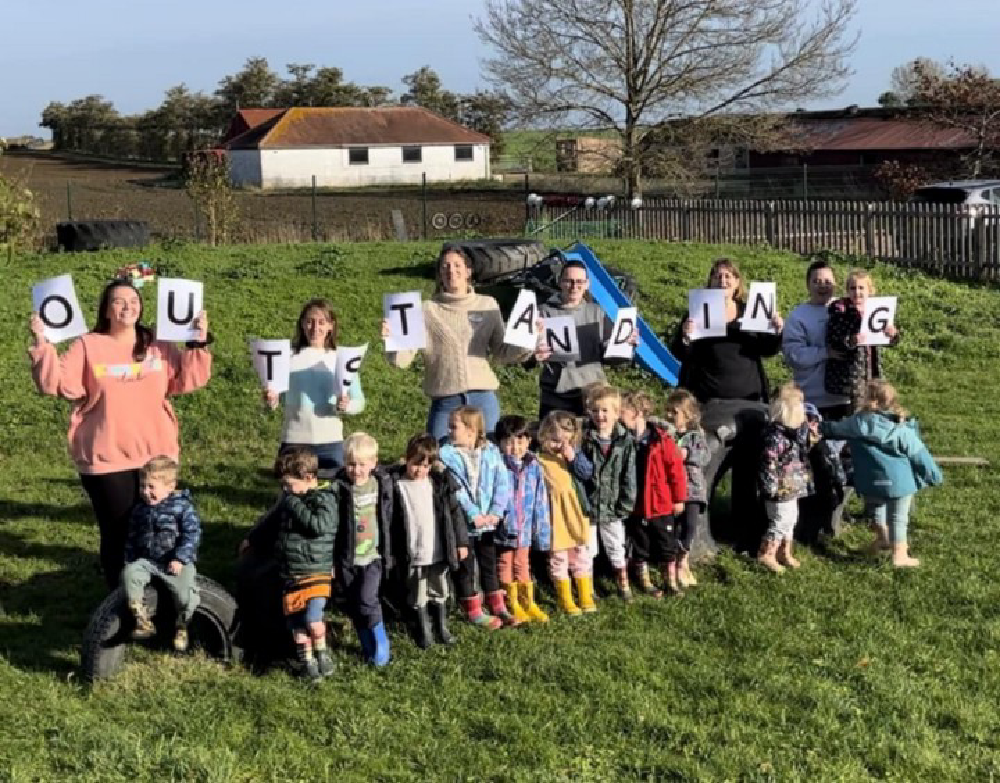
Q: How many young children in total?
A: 14